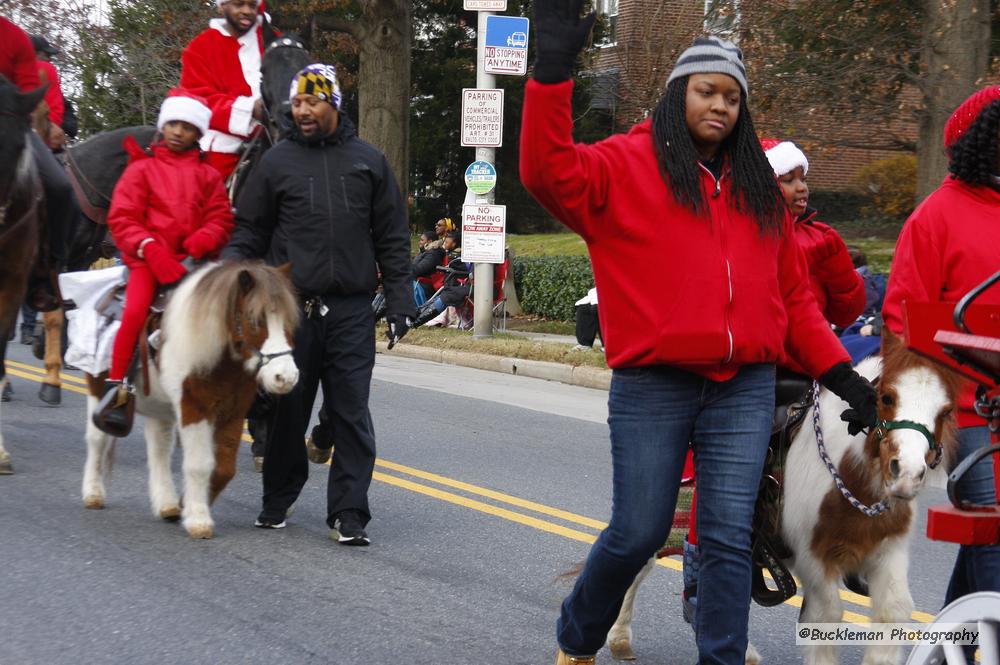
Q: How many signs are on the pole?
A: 5